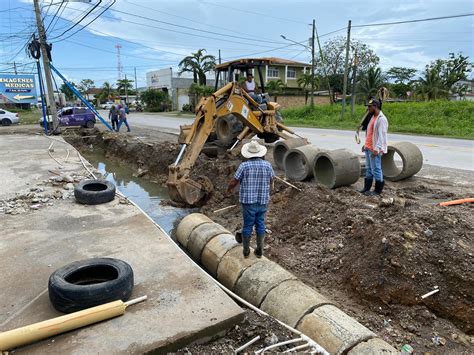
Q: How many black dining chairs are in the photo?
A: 0